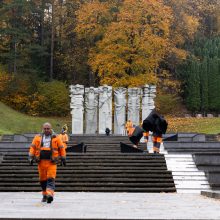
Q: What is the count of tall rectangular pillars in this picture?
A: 6